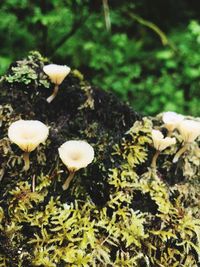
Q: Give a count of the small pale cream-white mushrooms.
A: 6